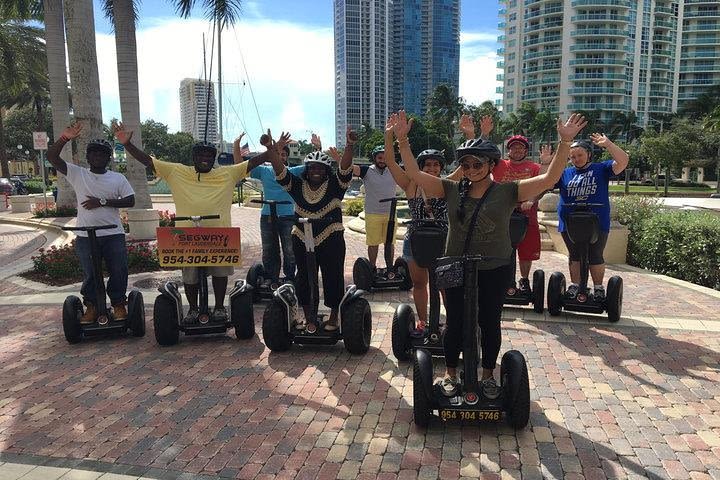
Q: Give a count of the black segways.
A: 9